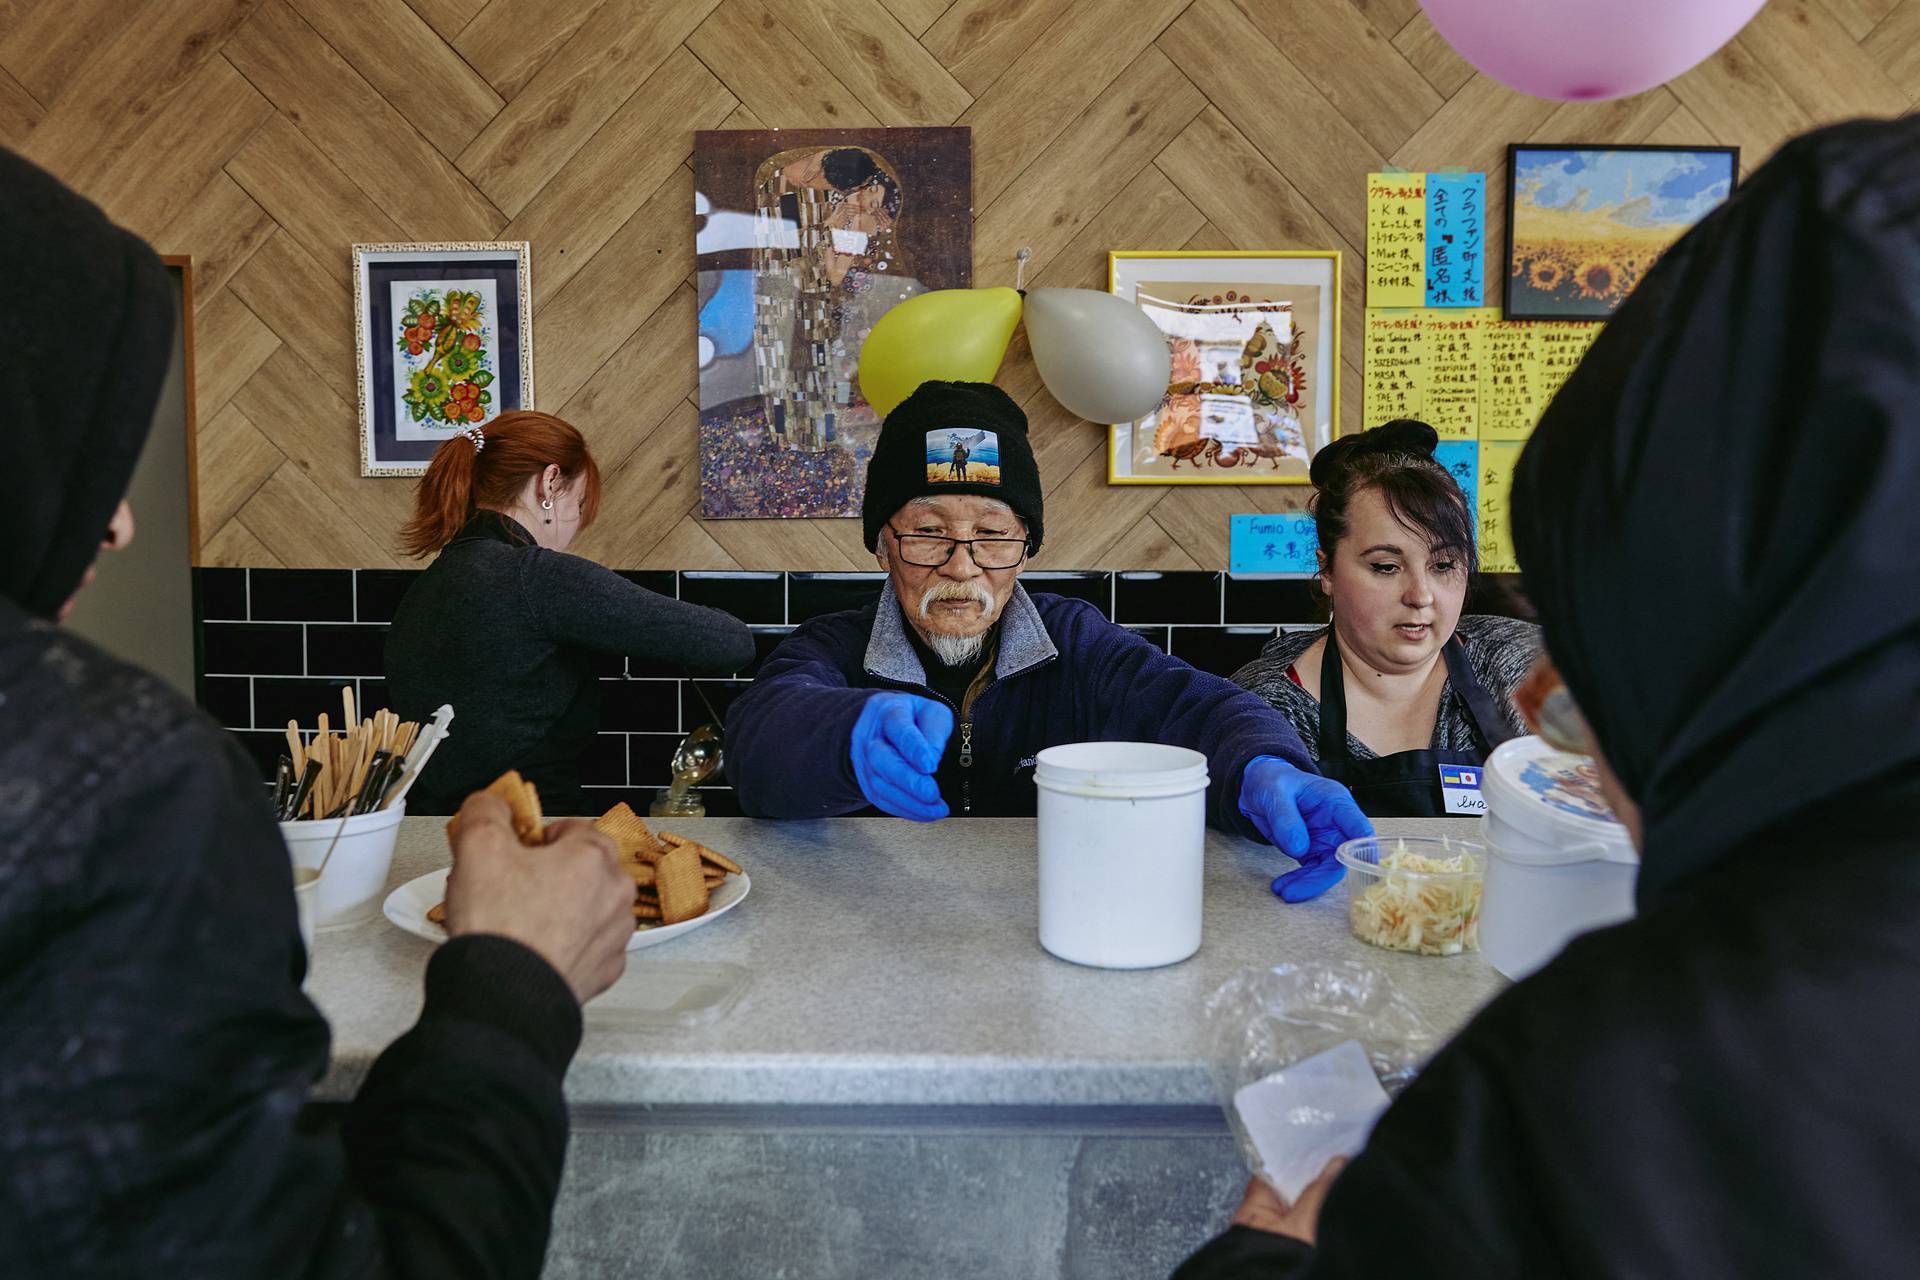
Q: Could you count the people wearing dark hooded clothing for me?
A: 2